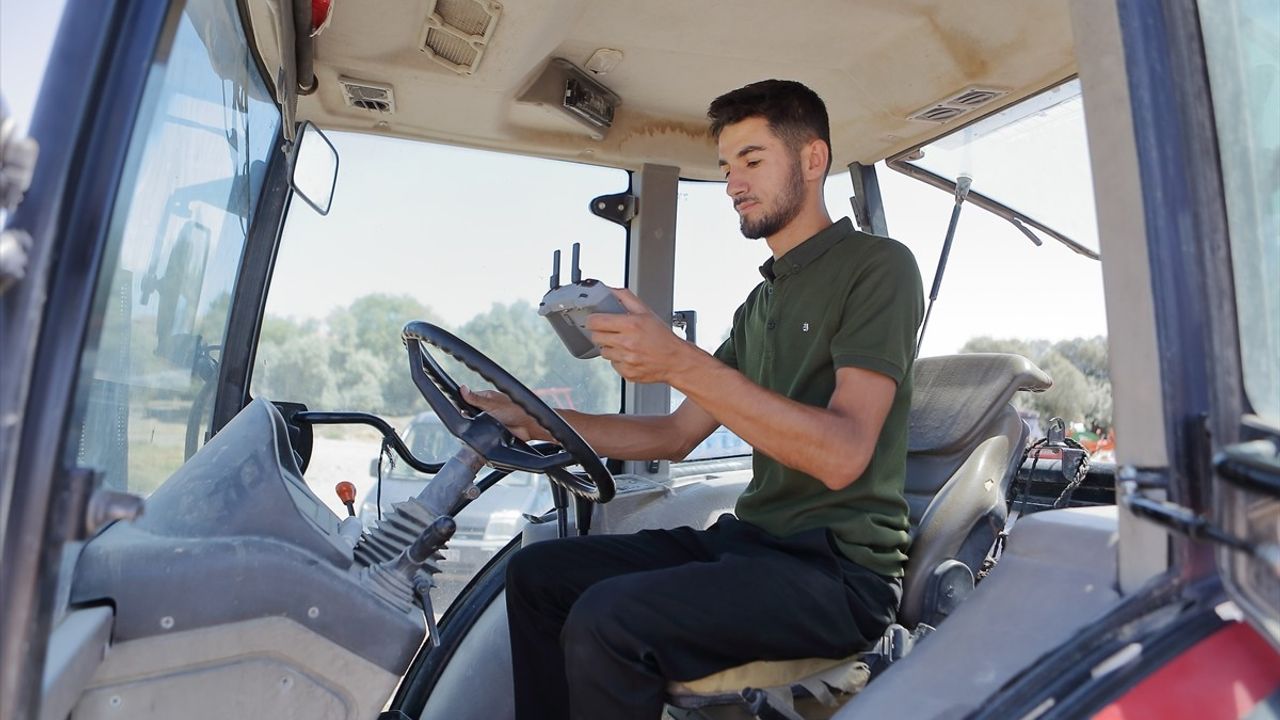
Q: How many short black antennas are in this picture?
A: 2